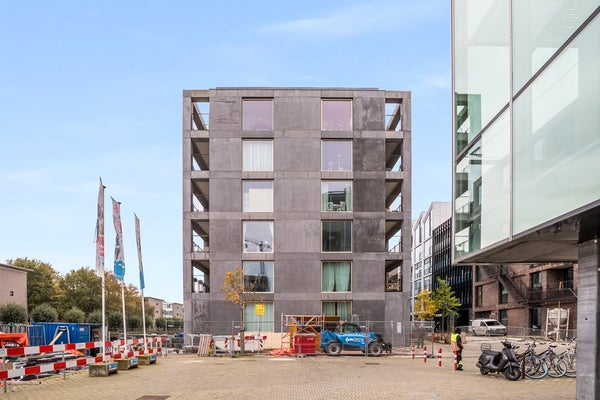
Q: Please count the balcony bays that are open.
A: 10